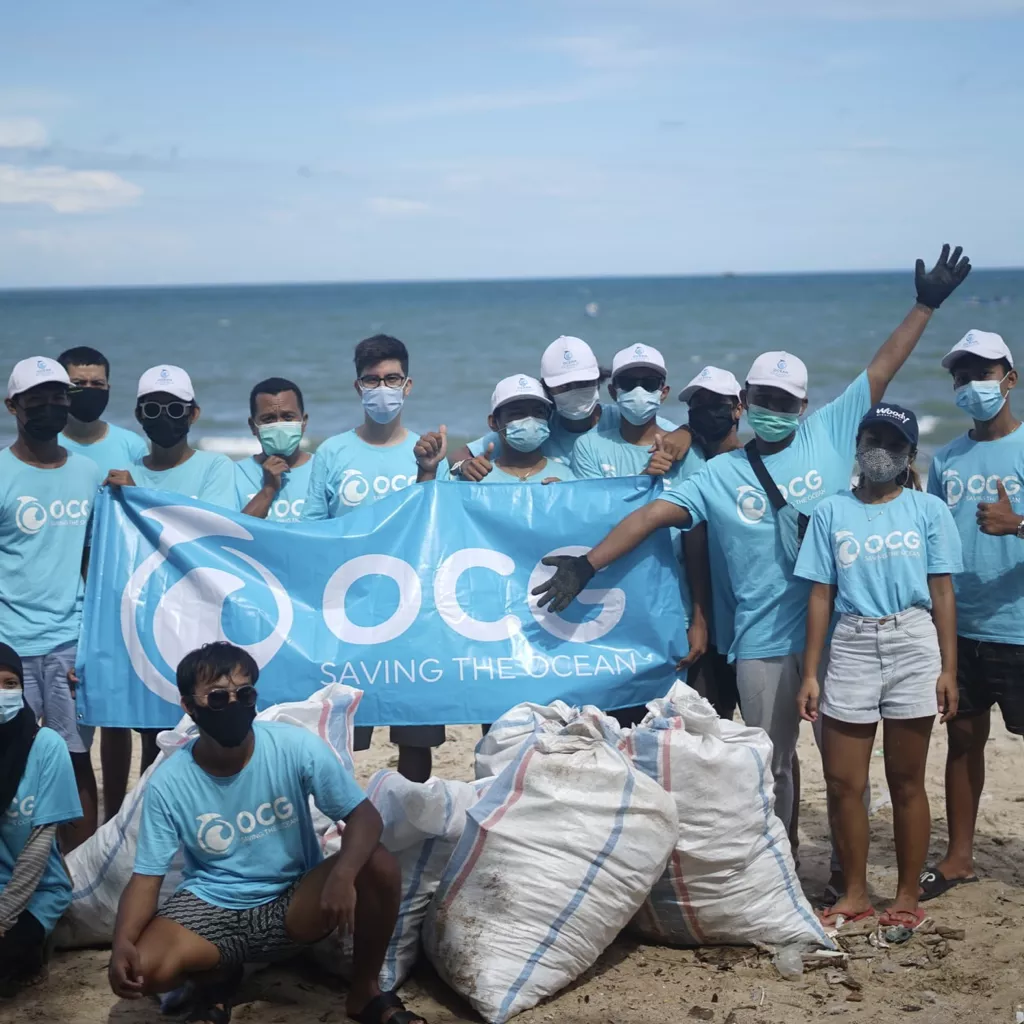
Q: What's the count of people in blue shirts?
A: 14